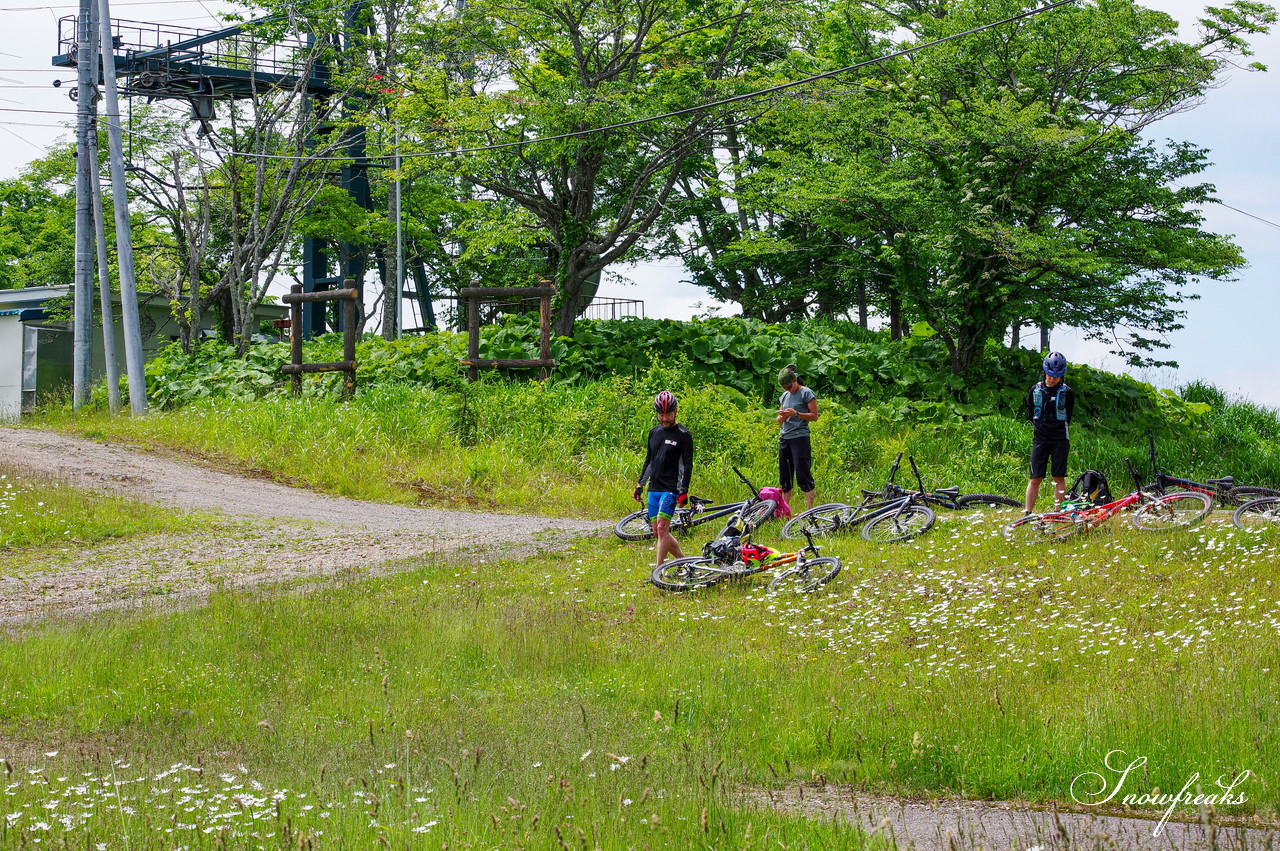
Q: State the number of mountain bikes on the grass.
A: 7